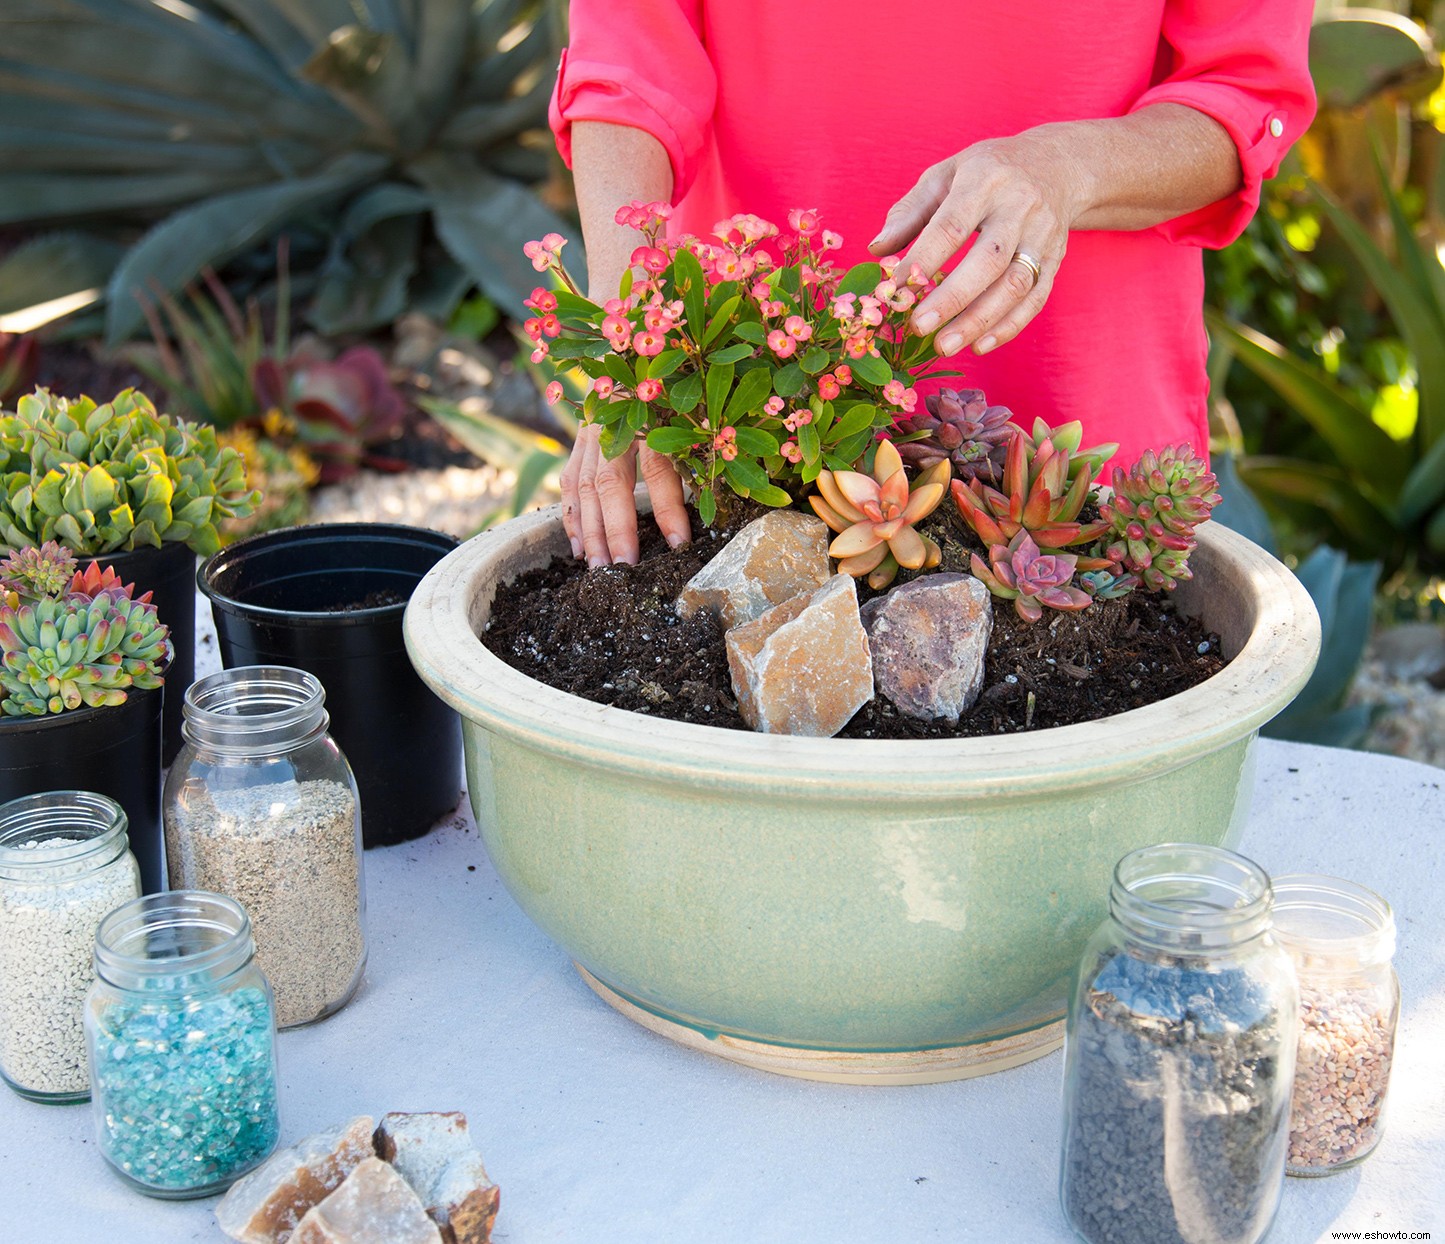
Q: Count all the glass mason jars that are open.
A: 5